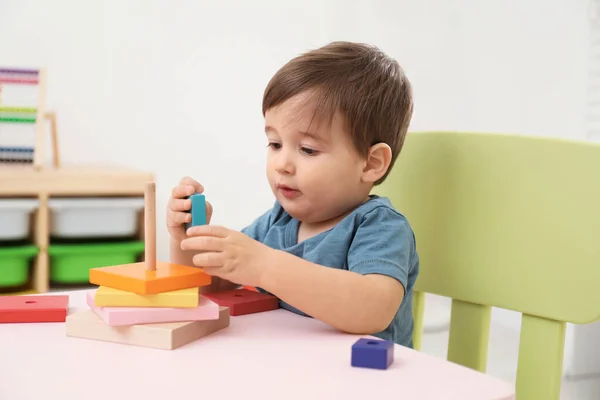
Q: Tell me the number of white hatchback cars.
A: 0